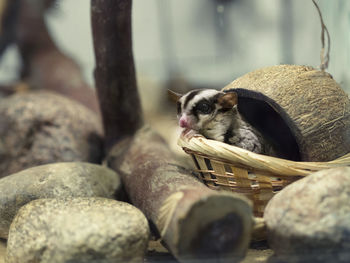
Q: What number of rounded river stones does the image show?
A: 4